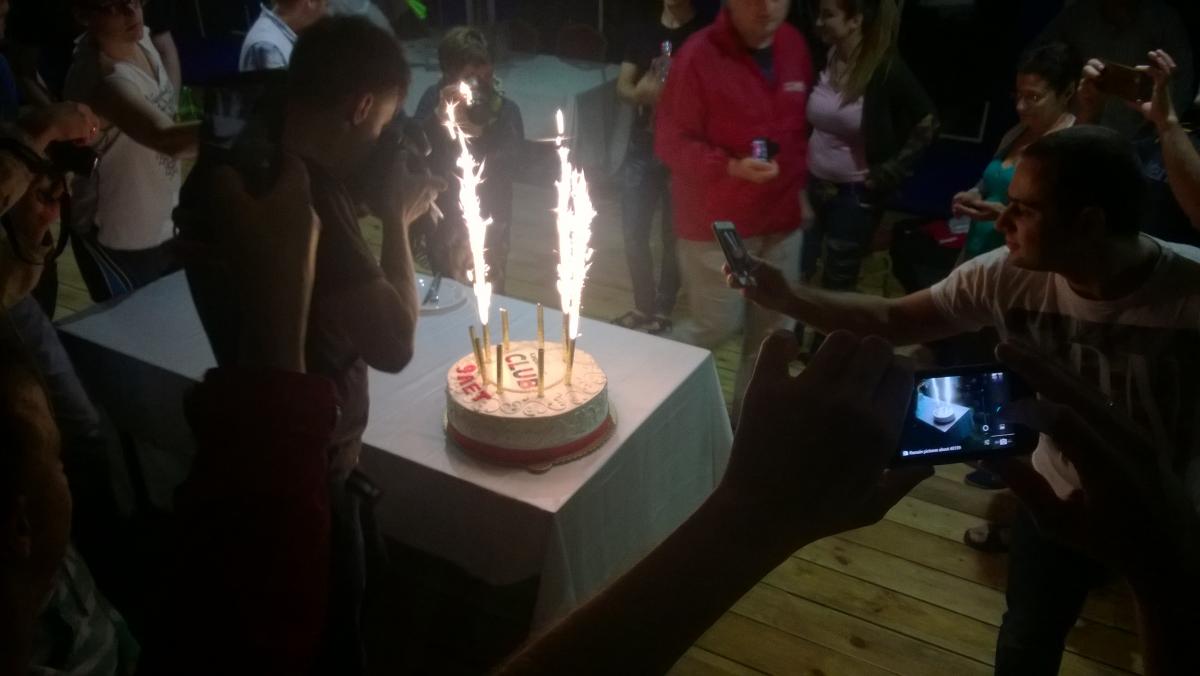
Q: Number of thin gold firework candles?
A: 9